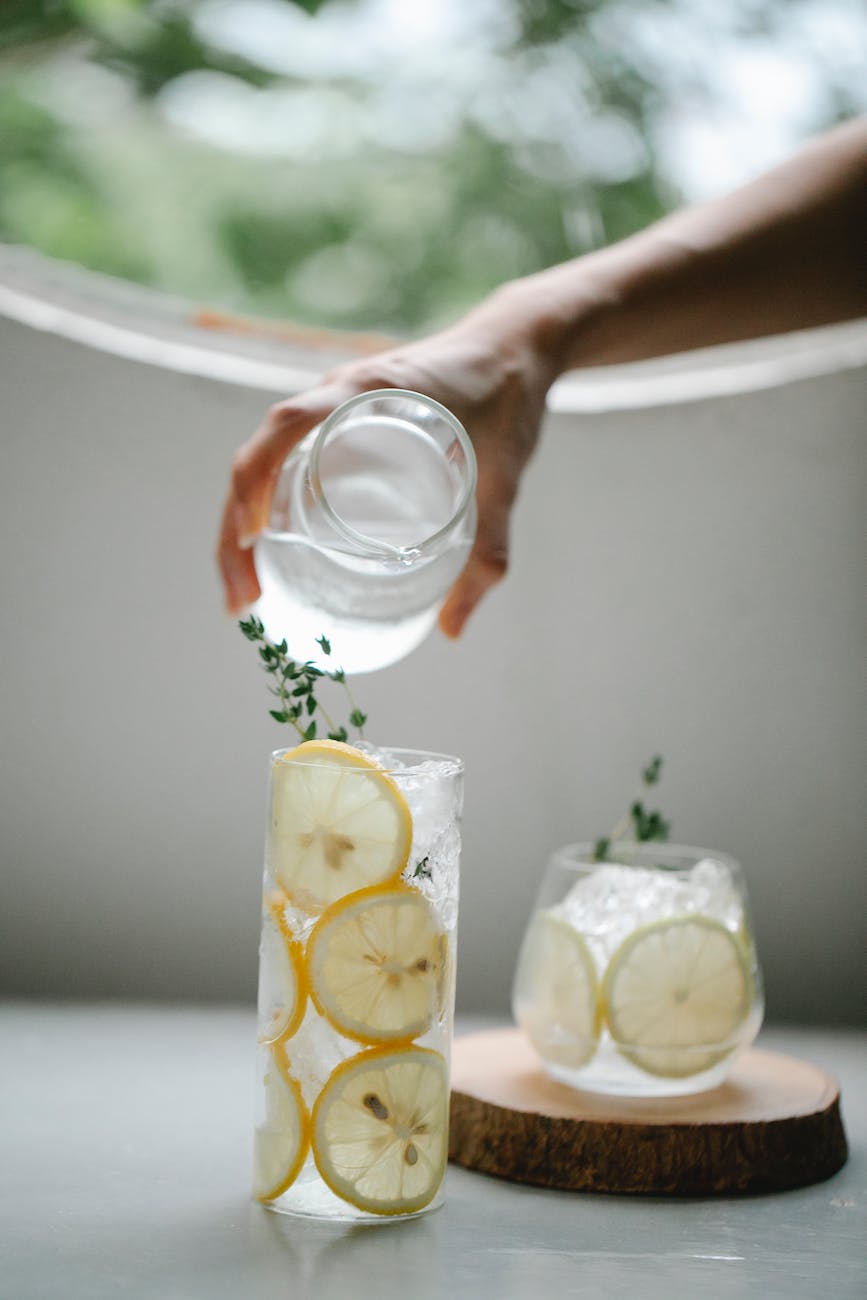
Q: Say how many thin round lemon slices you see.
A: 7